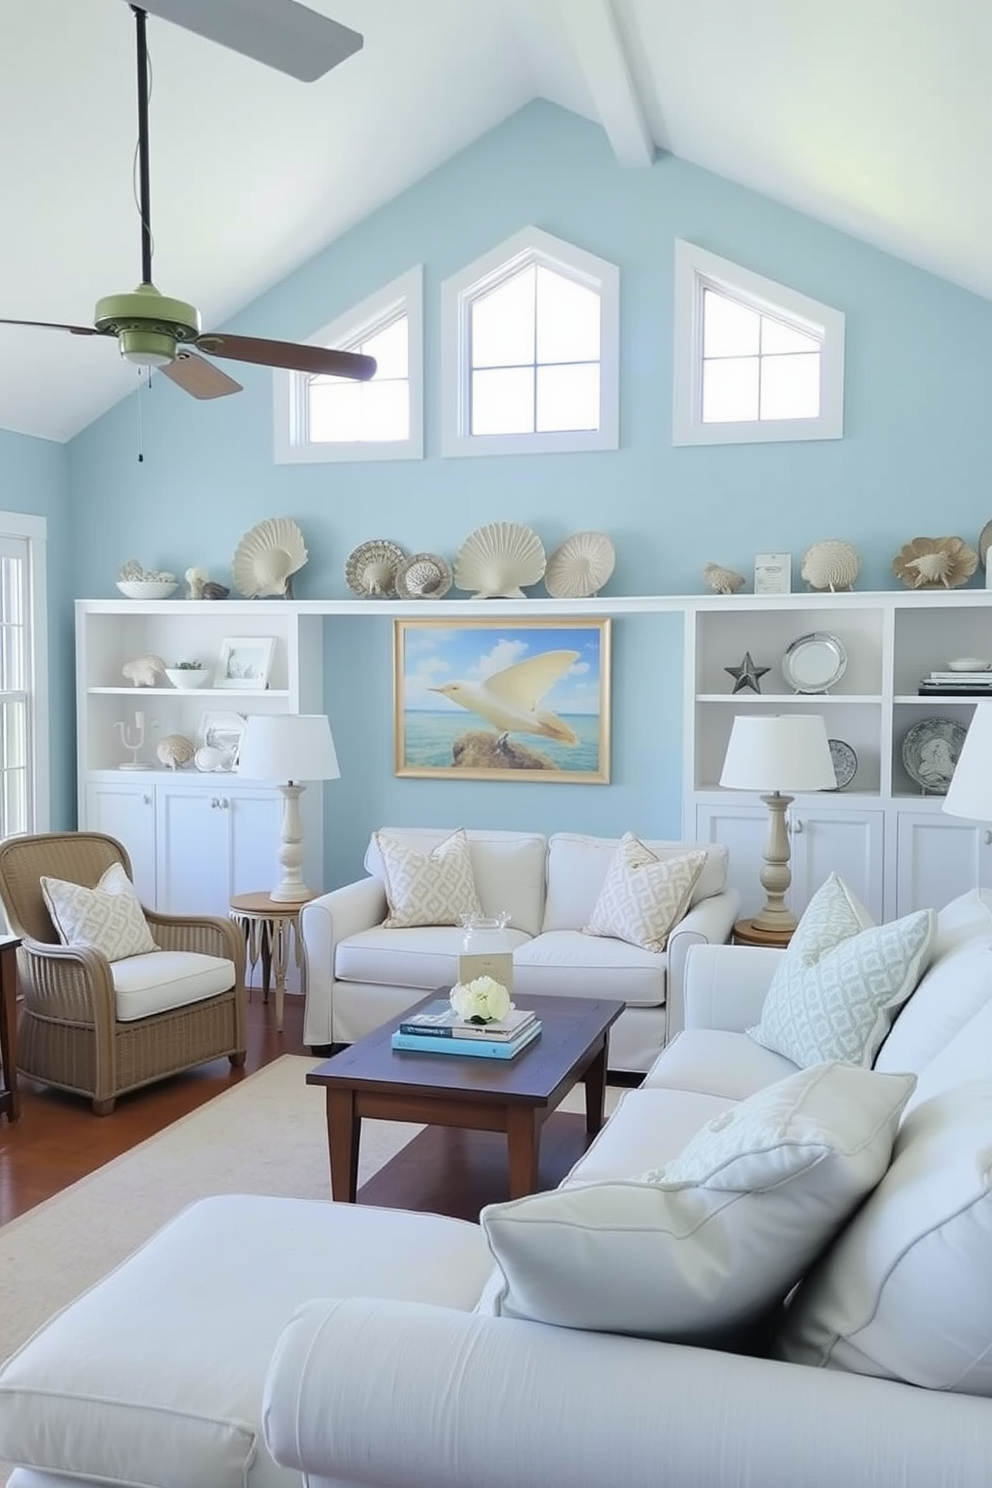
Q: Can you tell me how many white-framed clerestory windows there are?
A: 3